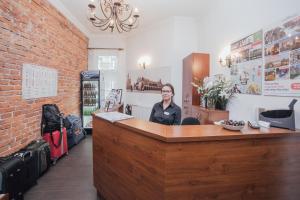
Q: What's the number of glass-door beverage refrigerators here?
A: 1